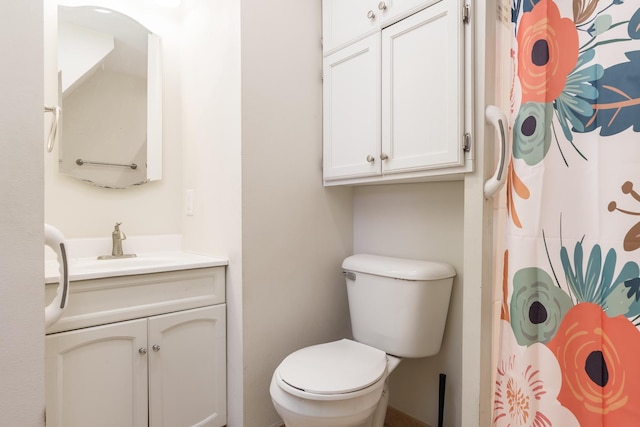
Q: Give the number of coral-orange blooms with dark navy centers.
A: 2